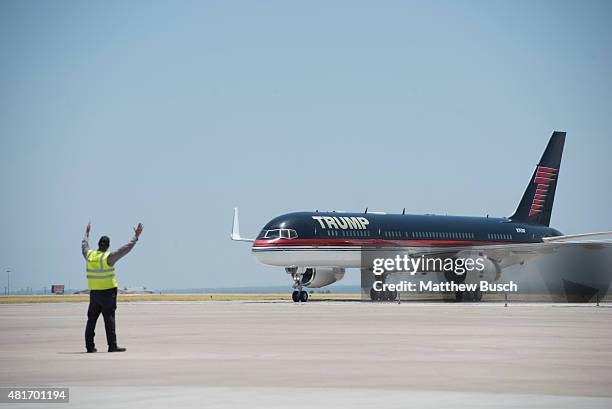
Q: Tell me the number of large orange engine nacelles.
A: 0